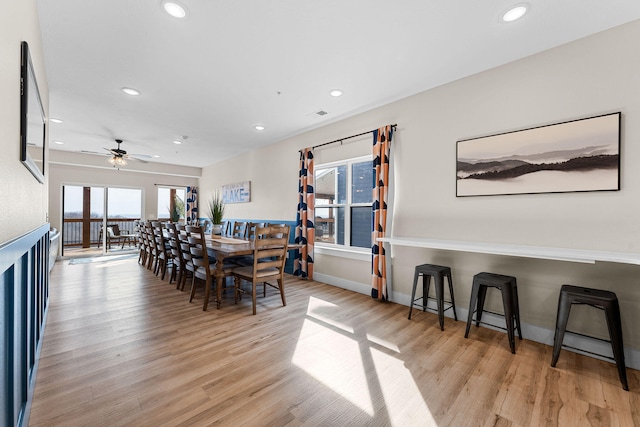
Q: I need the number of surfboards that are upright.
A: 0